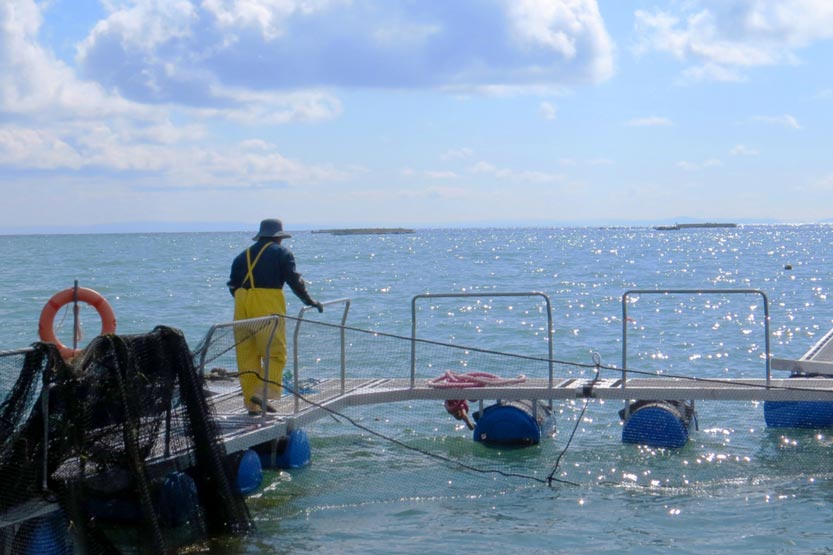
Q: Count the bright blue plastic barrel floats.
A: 7